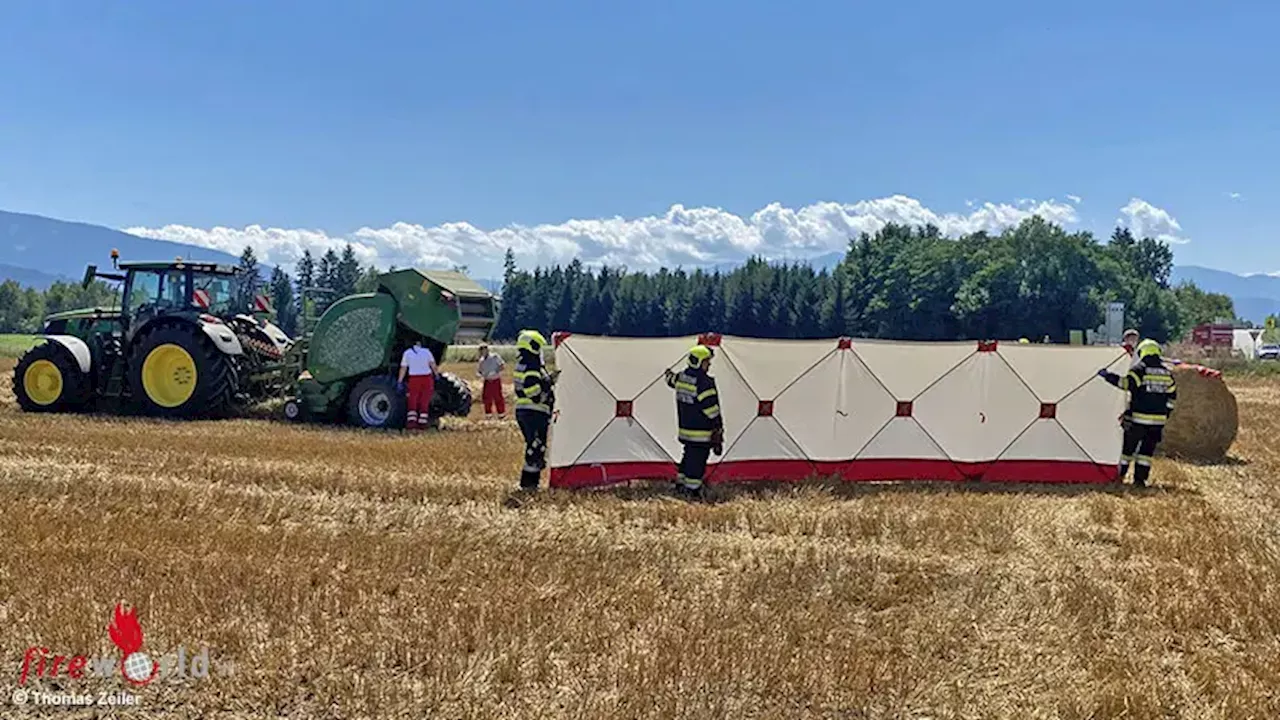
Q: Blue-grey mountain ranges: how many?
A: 2